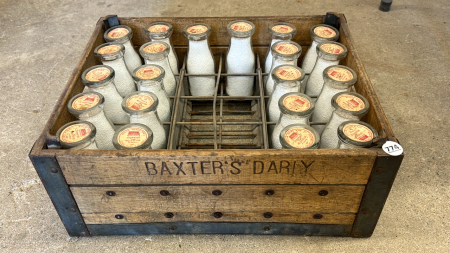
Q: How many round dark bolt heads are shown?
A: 10